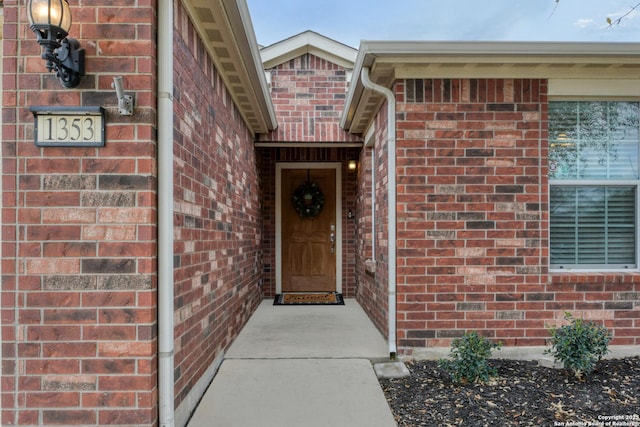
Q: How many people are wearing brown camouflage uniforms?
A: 0